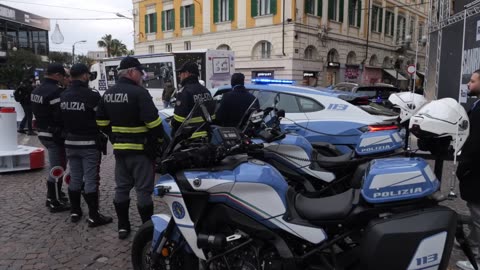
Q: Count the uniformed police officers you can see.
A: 4